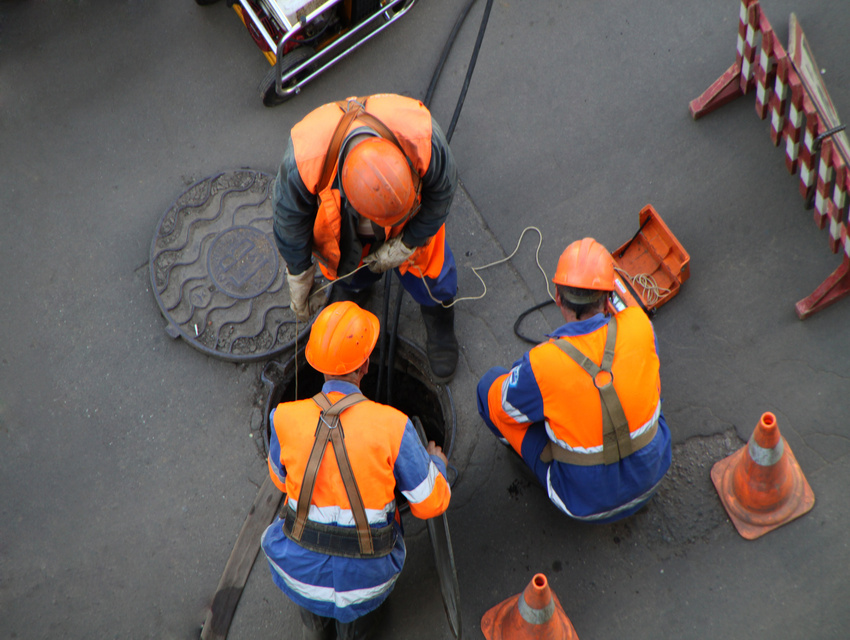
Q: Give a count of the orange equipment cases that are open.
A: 1